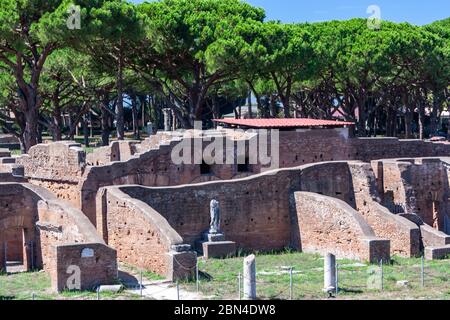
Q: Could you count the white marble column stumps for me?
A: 2